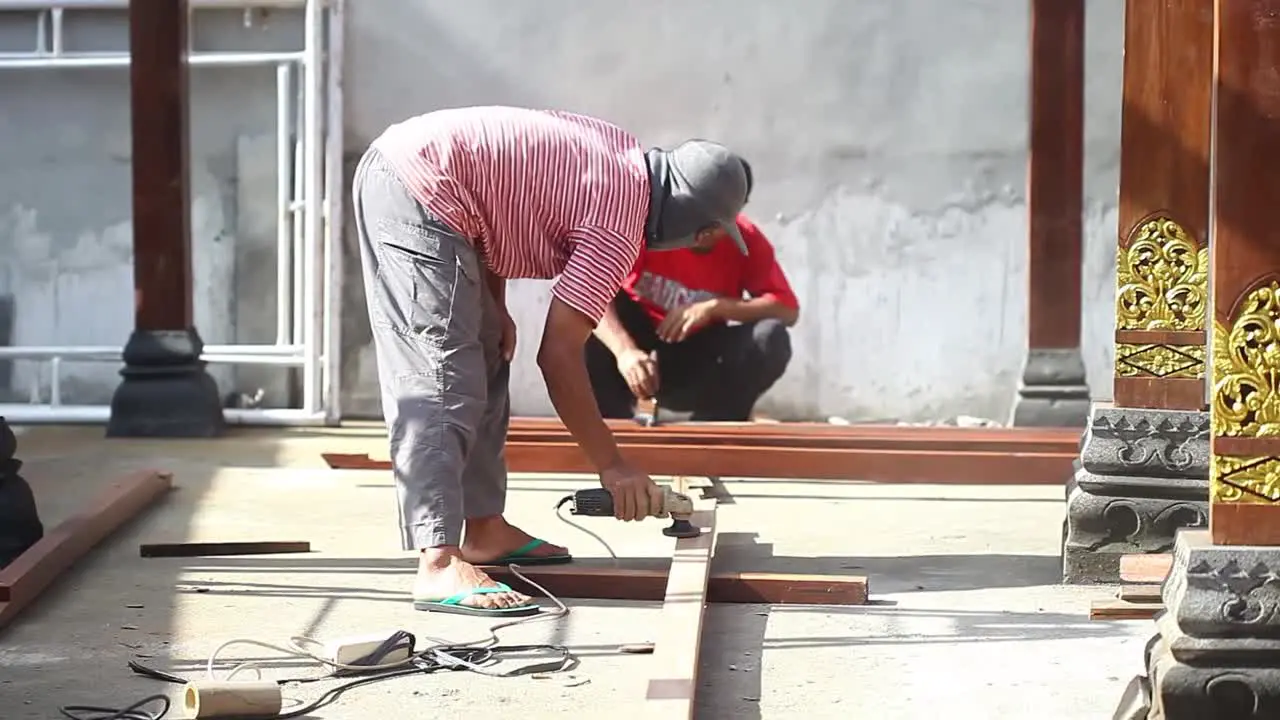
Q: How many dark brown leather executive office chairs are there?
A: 0